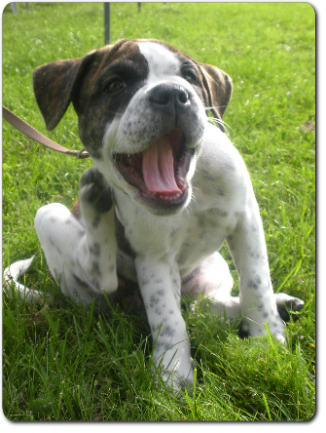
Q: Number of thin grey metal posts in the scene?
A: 1